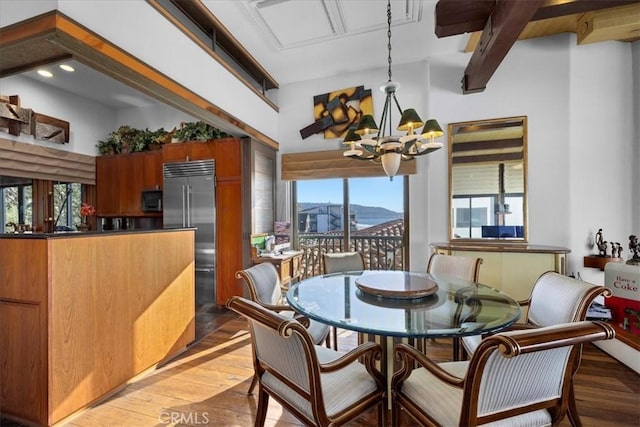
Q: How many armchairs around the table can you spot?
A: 6